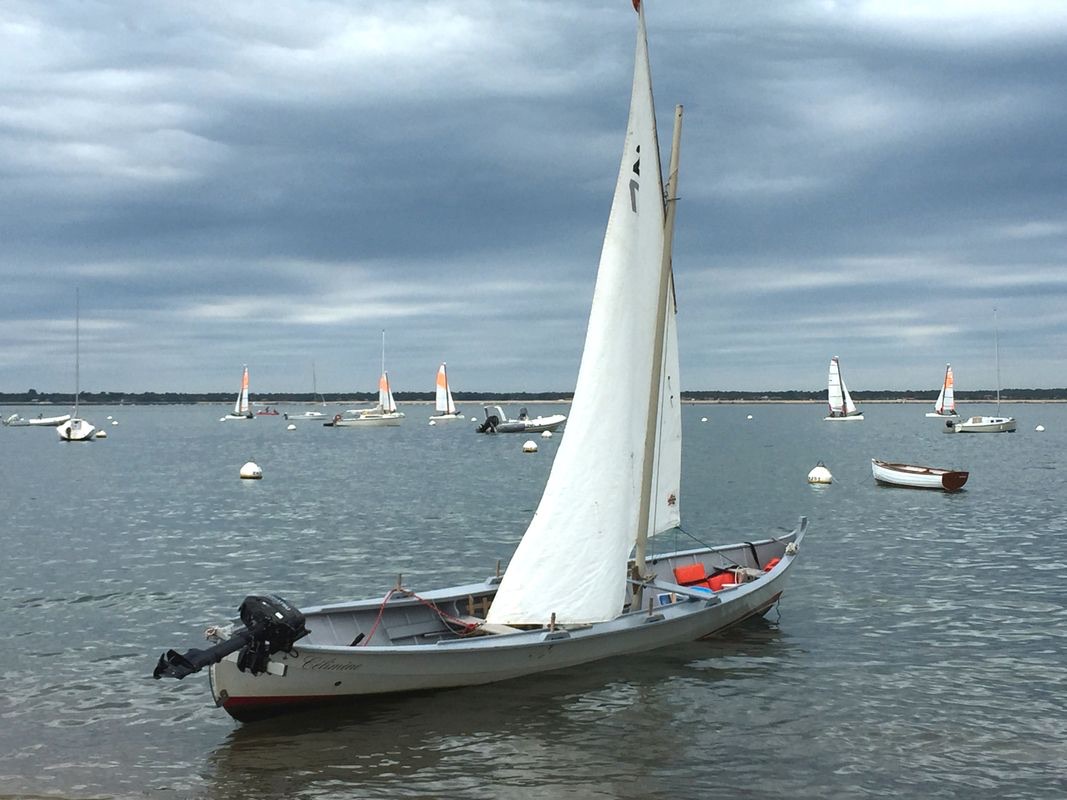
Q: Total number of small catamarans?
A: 5